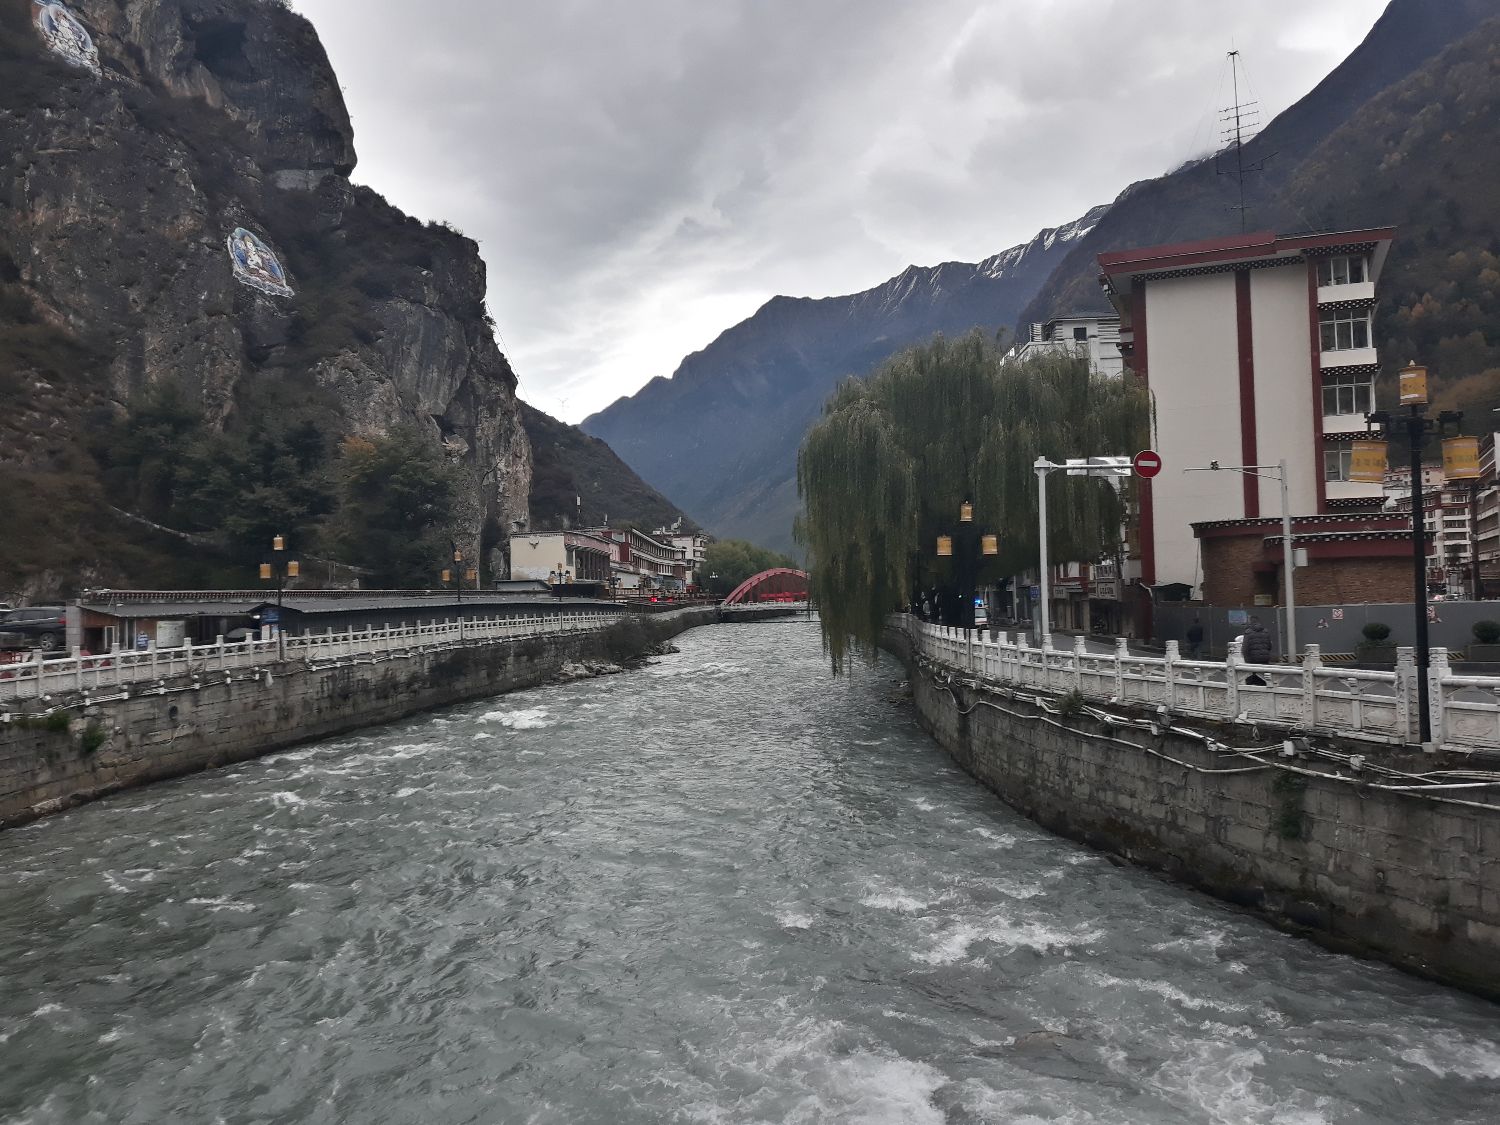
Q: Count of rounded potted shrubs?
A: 2